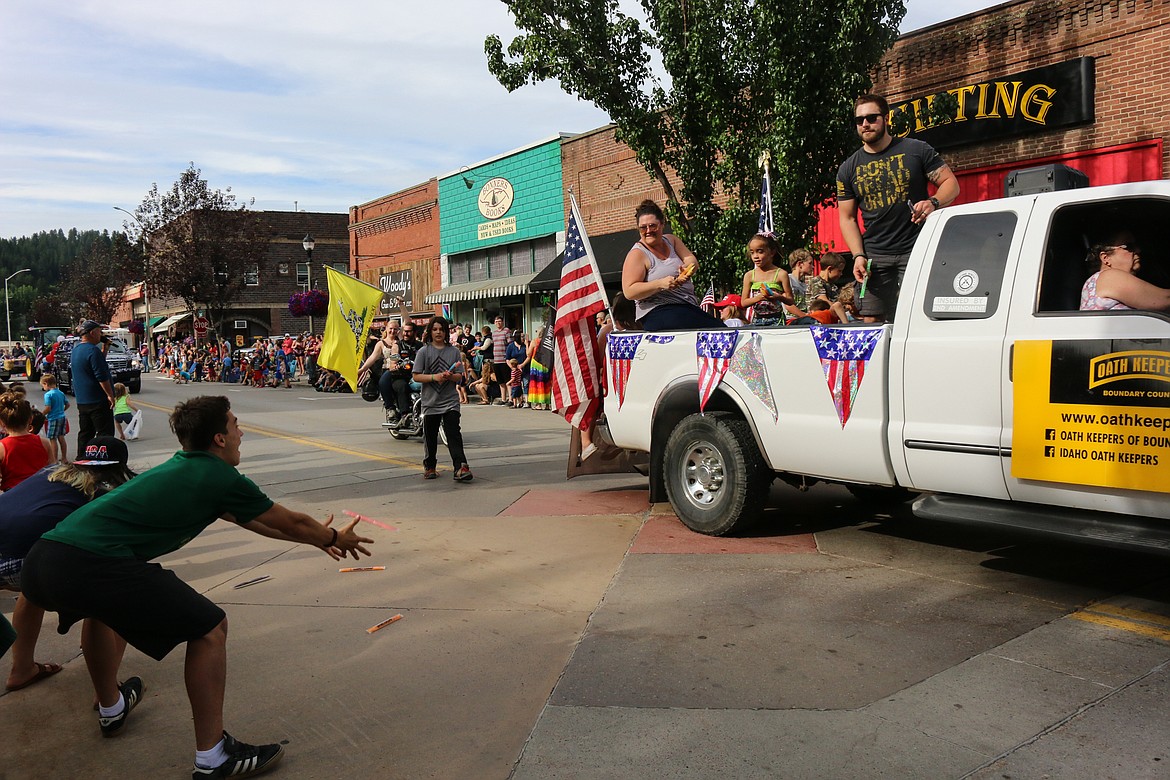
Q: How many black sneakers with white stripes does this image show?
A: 2